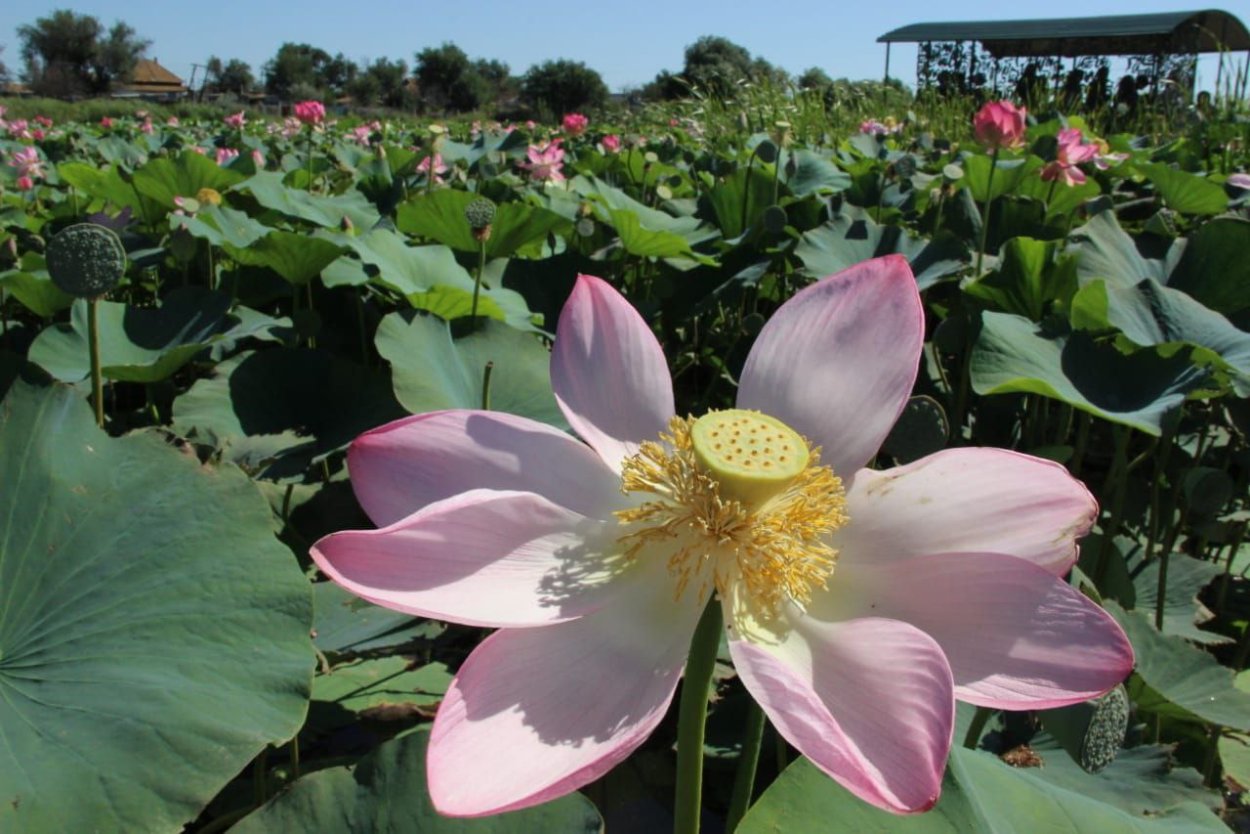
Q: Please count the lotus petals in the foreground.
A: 8